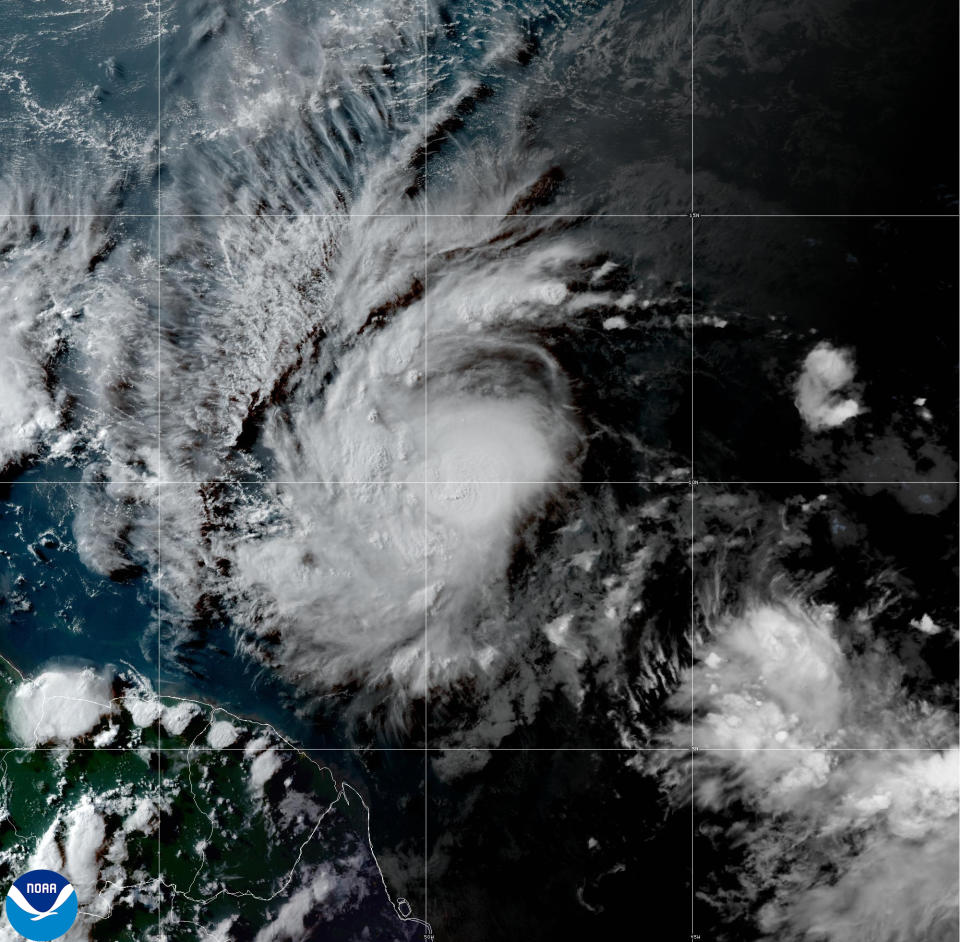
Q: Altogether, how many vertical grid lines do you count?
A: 3